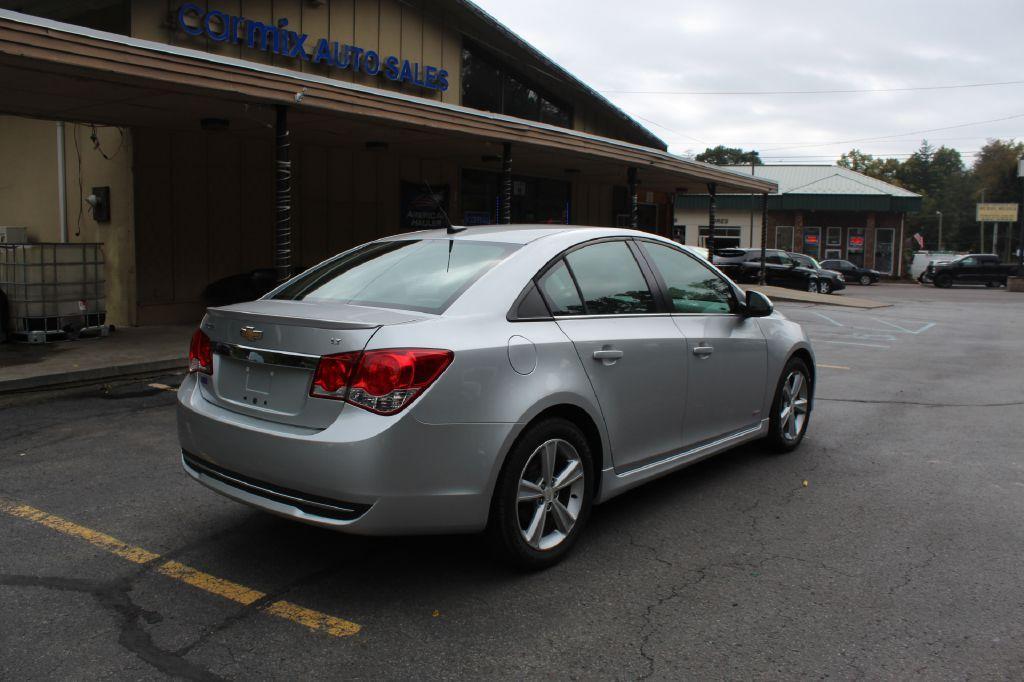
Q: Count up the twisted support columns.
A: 5